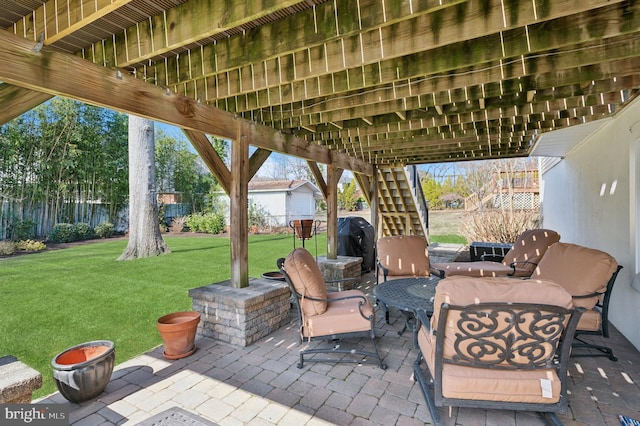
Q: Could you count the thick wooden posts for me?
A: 3